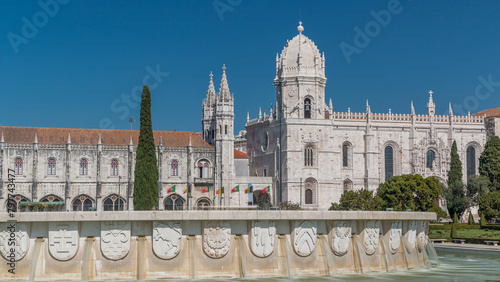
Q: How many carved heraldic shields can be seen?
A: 12